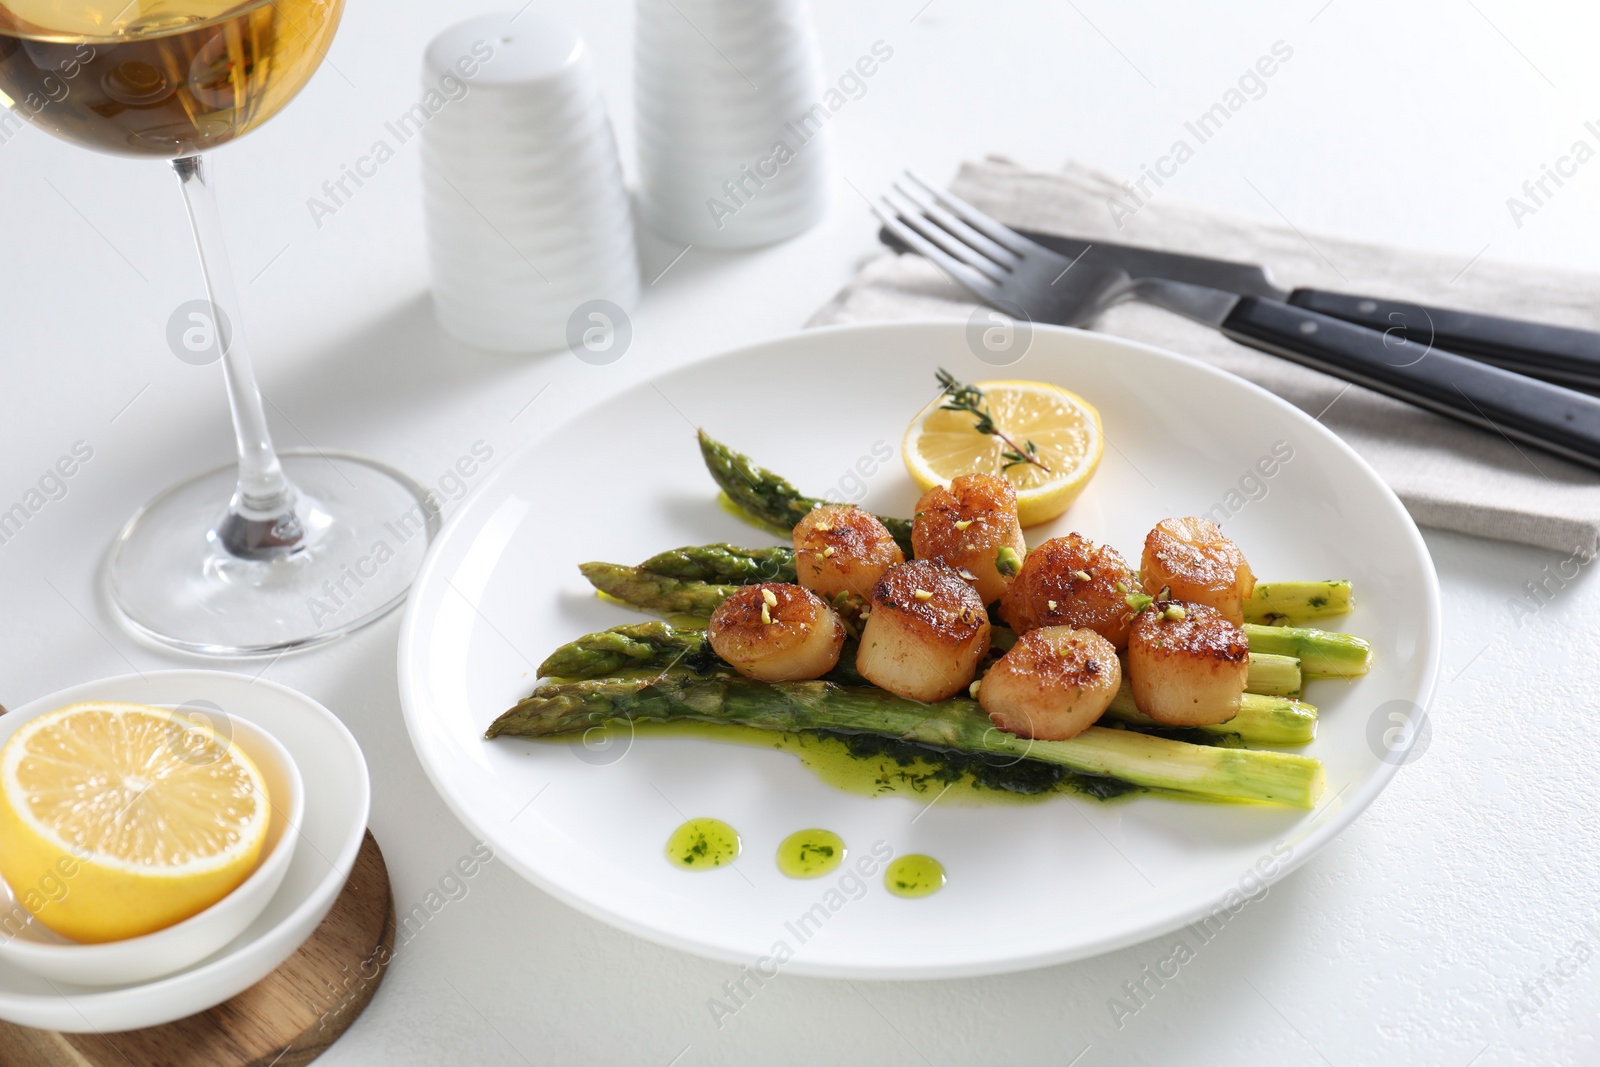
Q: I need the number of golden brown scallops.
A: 8